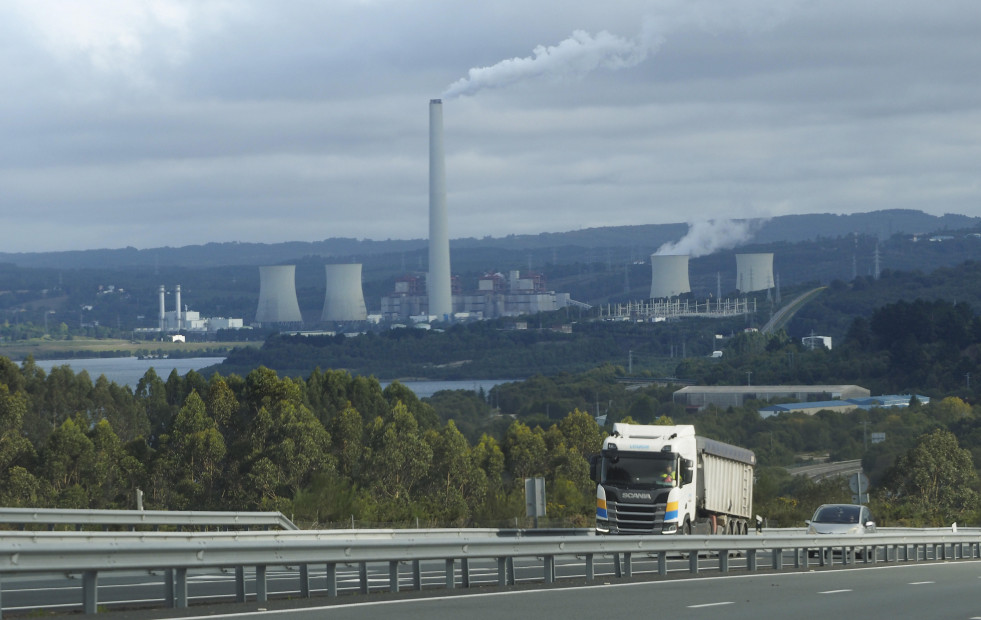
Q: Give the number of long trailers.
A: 1